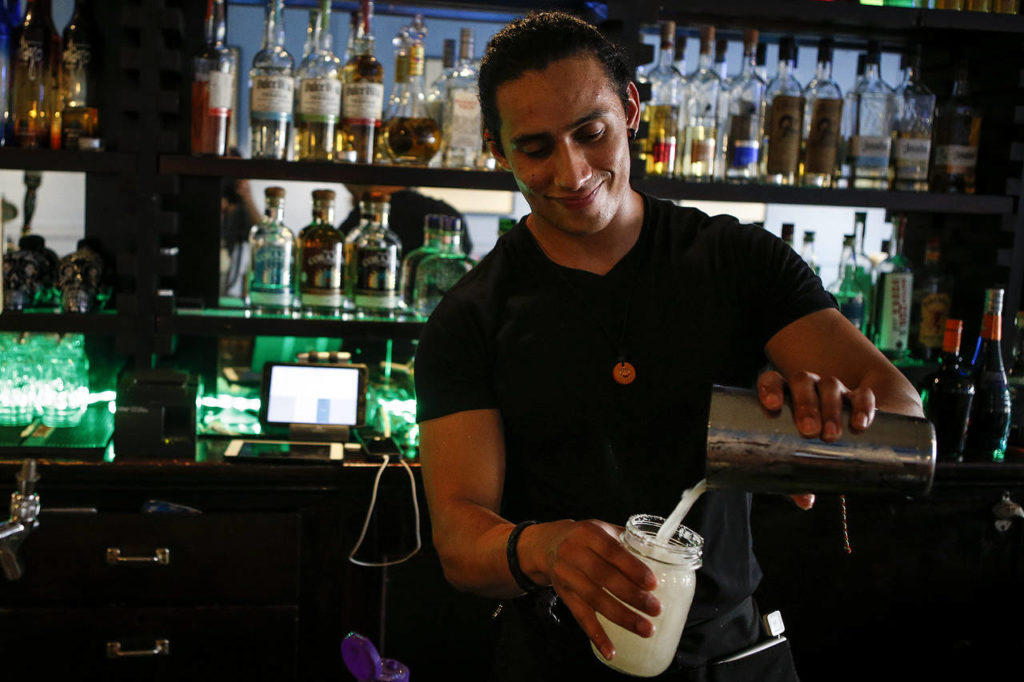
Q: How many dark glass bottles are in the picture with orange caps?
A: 2